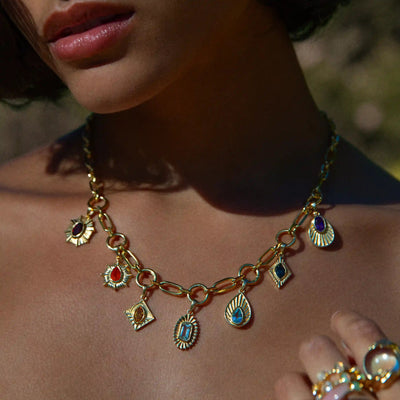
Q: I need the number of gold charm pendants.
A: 7